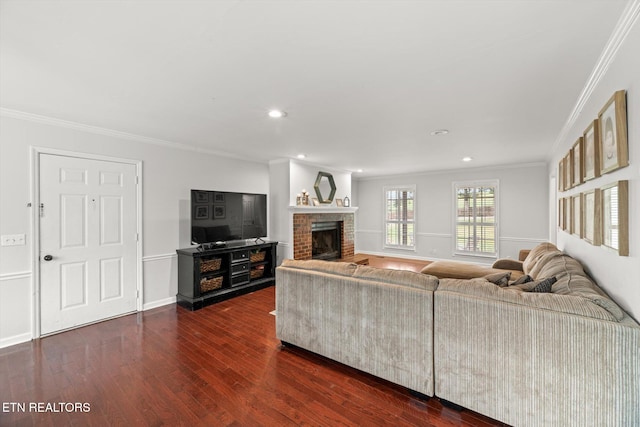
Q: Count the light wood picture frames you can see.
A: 10